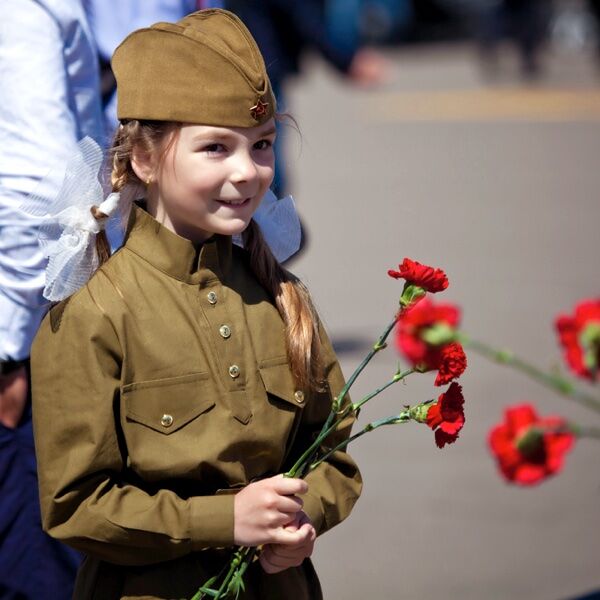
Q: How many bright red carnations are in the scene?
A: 6